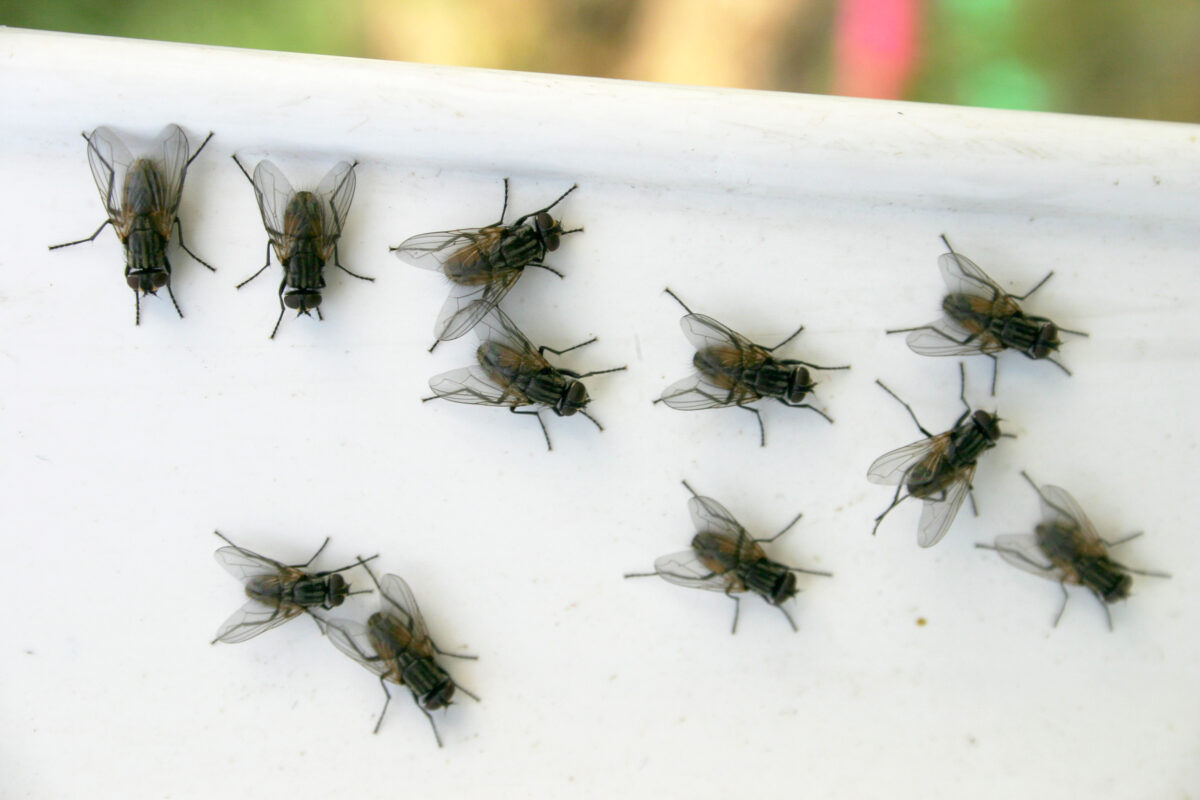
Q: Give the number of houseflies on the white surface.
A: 11